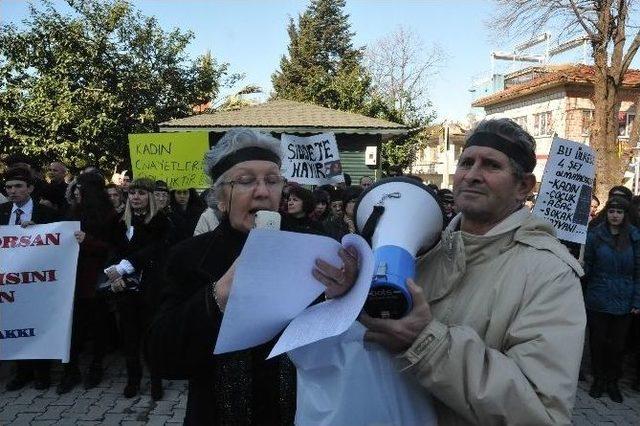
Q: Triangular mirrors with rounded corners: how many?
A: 0